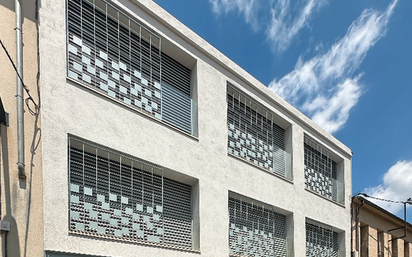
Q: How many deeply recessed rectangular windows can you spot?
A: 6